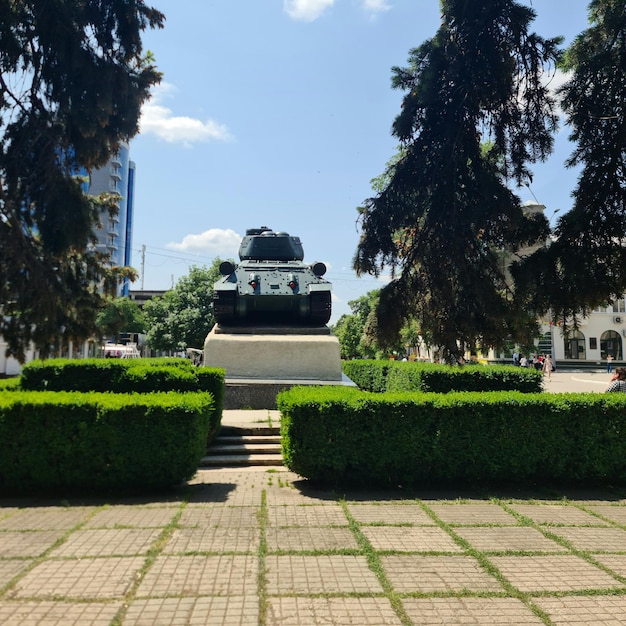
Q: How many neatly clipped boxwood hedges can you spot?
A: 4